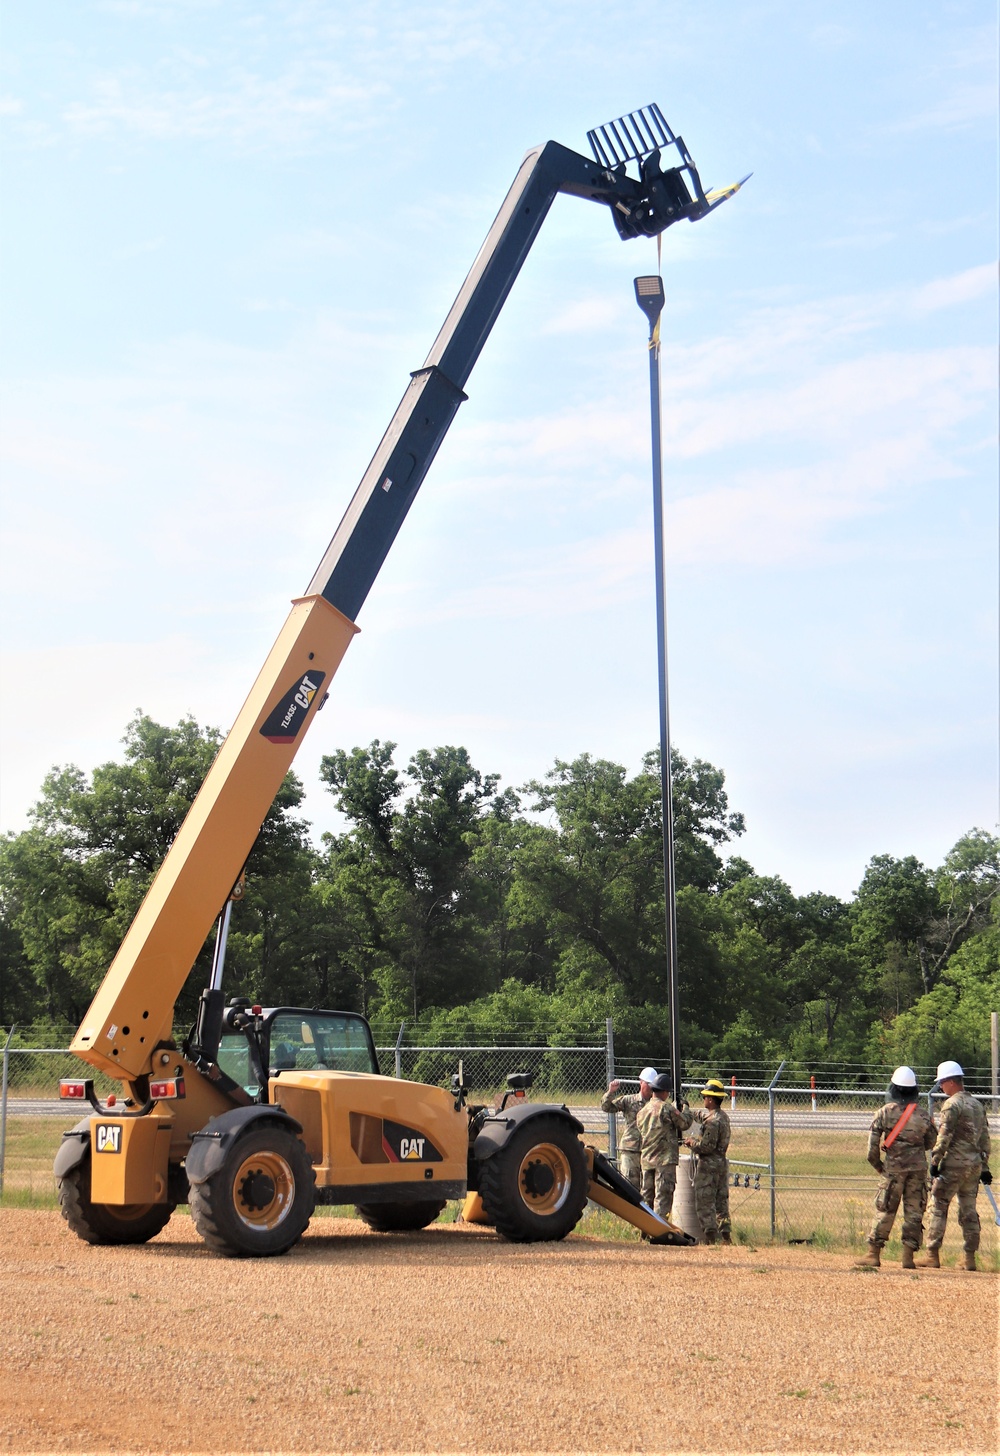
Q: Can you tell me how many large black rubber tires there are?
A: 4